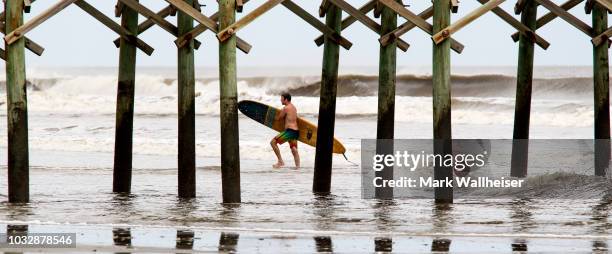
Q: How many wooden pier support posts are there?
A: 9